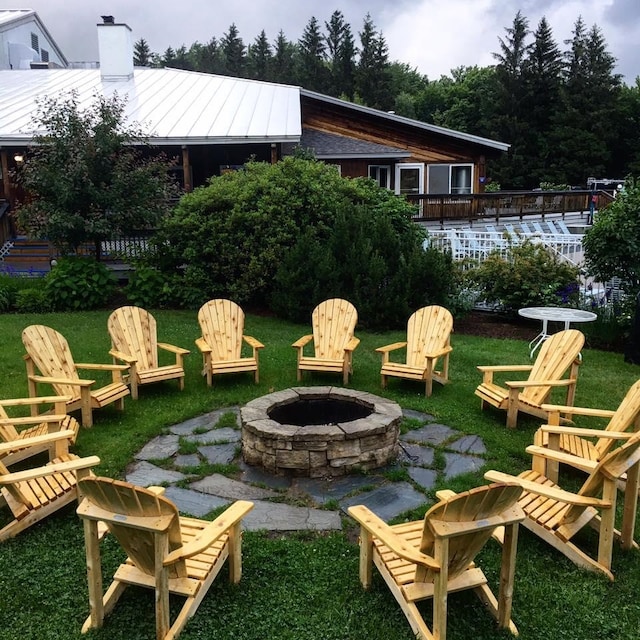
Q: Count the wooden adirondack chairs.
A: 12